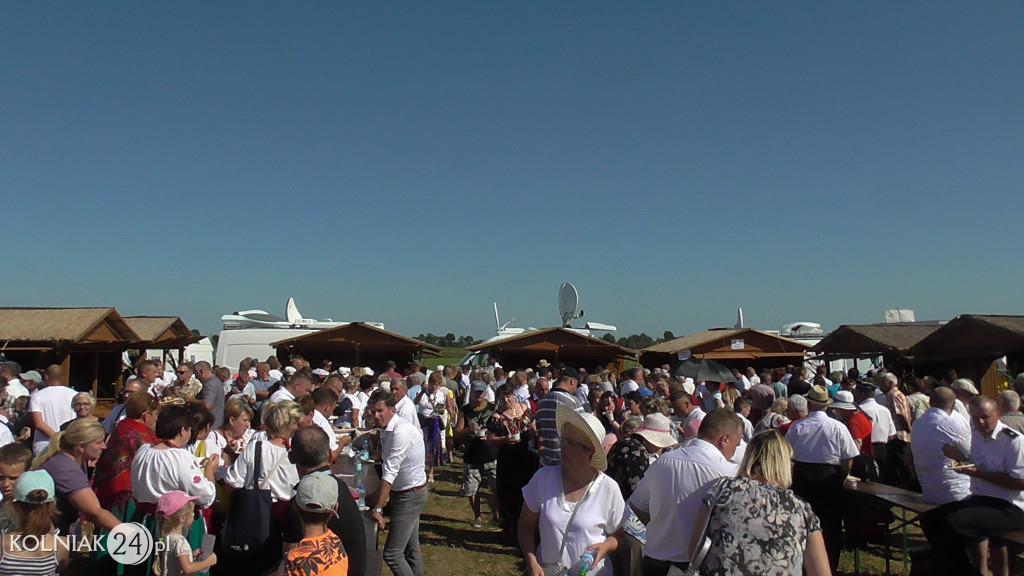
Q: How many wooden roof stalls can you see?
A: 7